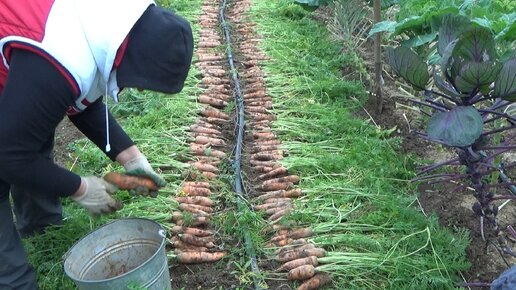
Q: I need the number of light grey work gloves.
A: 2